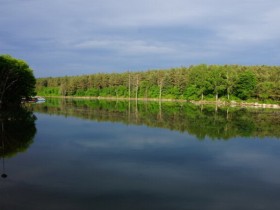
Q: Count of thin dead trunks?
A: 3